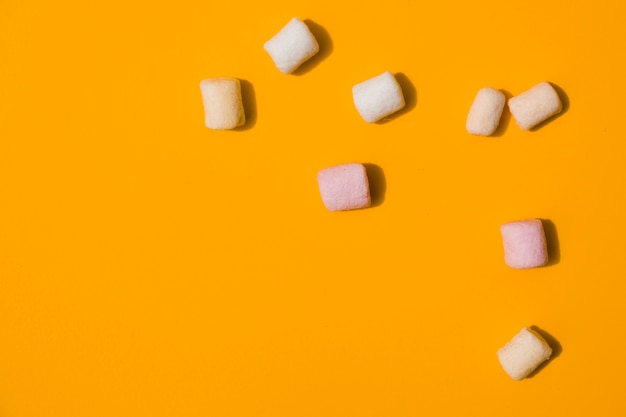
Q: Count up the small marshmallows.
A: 8